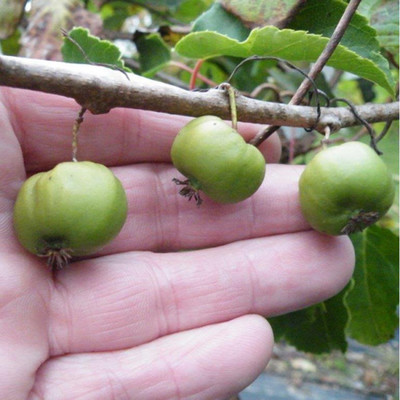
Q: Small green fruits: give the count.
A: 3